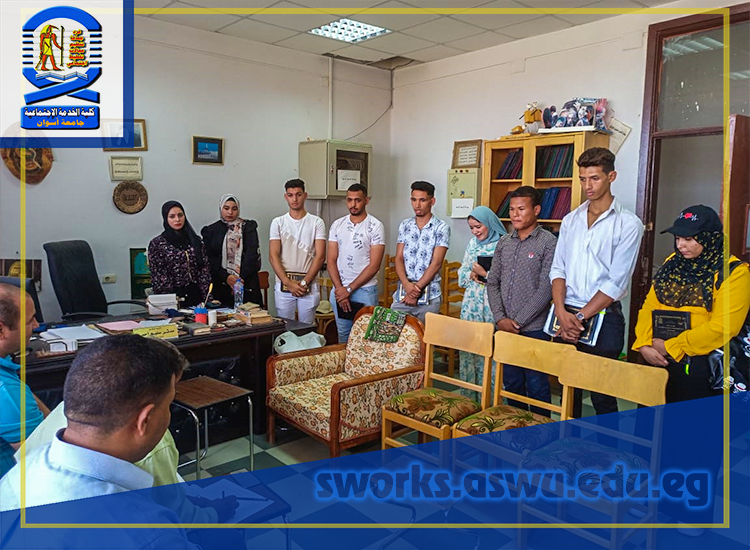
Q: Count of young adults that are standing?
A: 9